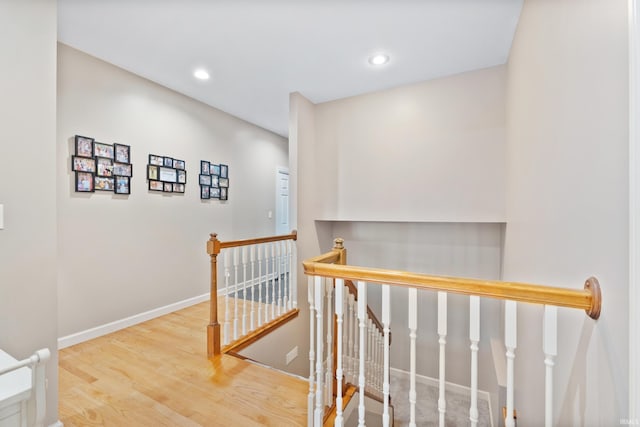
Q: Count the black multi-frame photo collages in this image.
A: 3